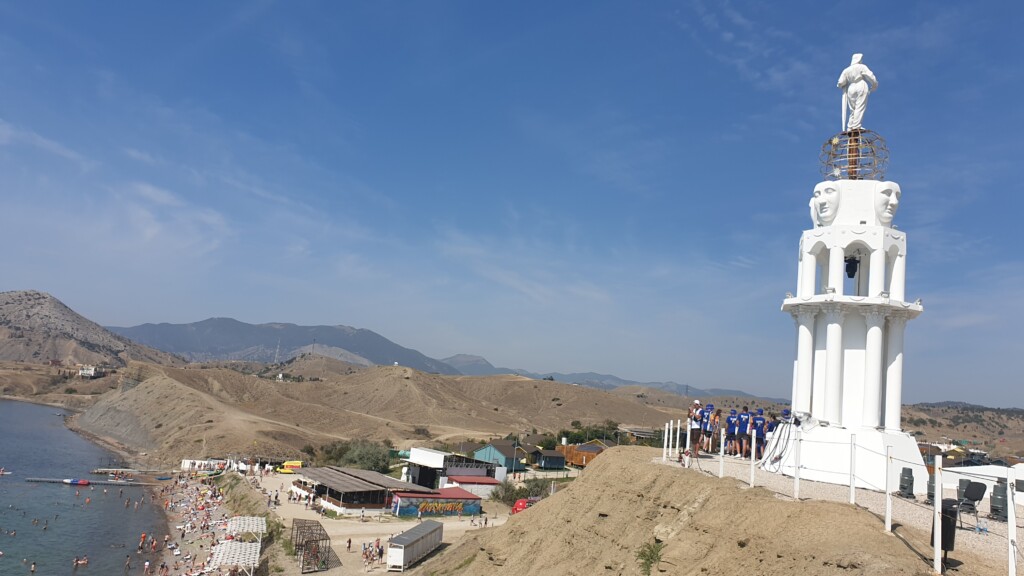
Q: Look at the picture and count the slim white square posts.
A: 11